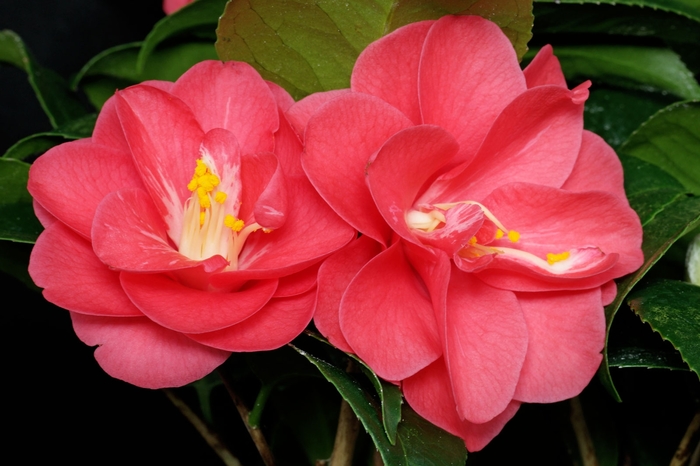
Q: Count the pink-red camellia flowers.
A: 2